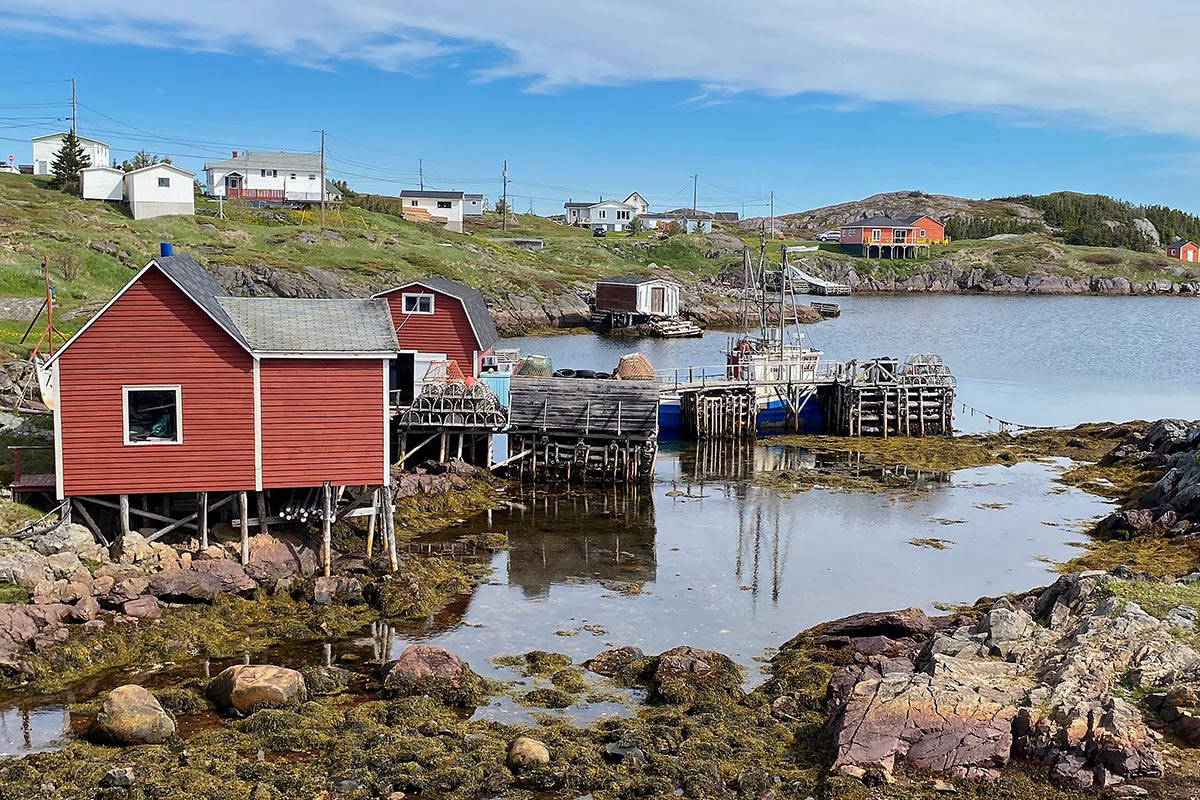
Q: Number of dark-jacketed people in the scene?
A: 0